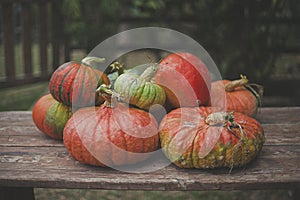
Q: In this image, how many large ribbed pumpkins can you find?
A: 2